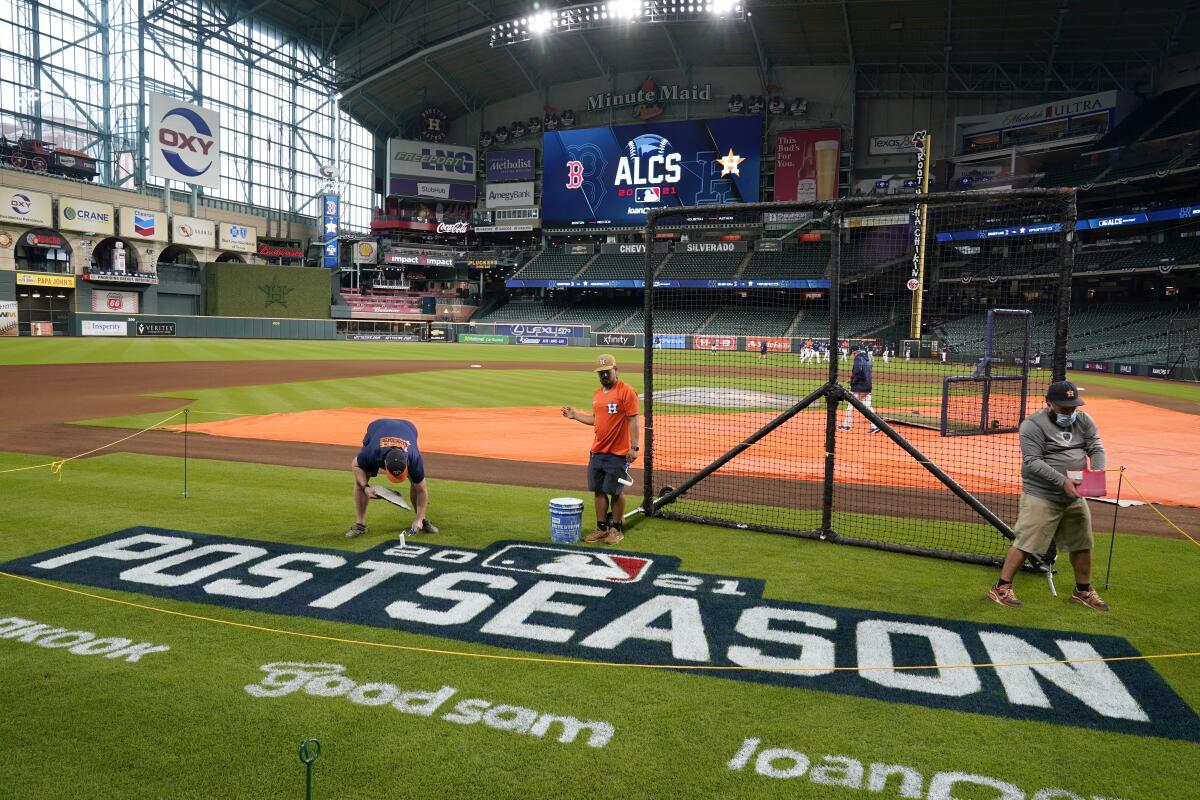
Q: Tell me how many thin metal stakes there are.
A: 3